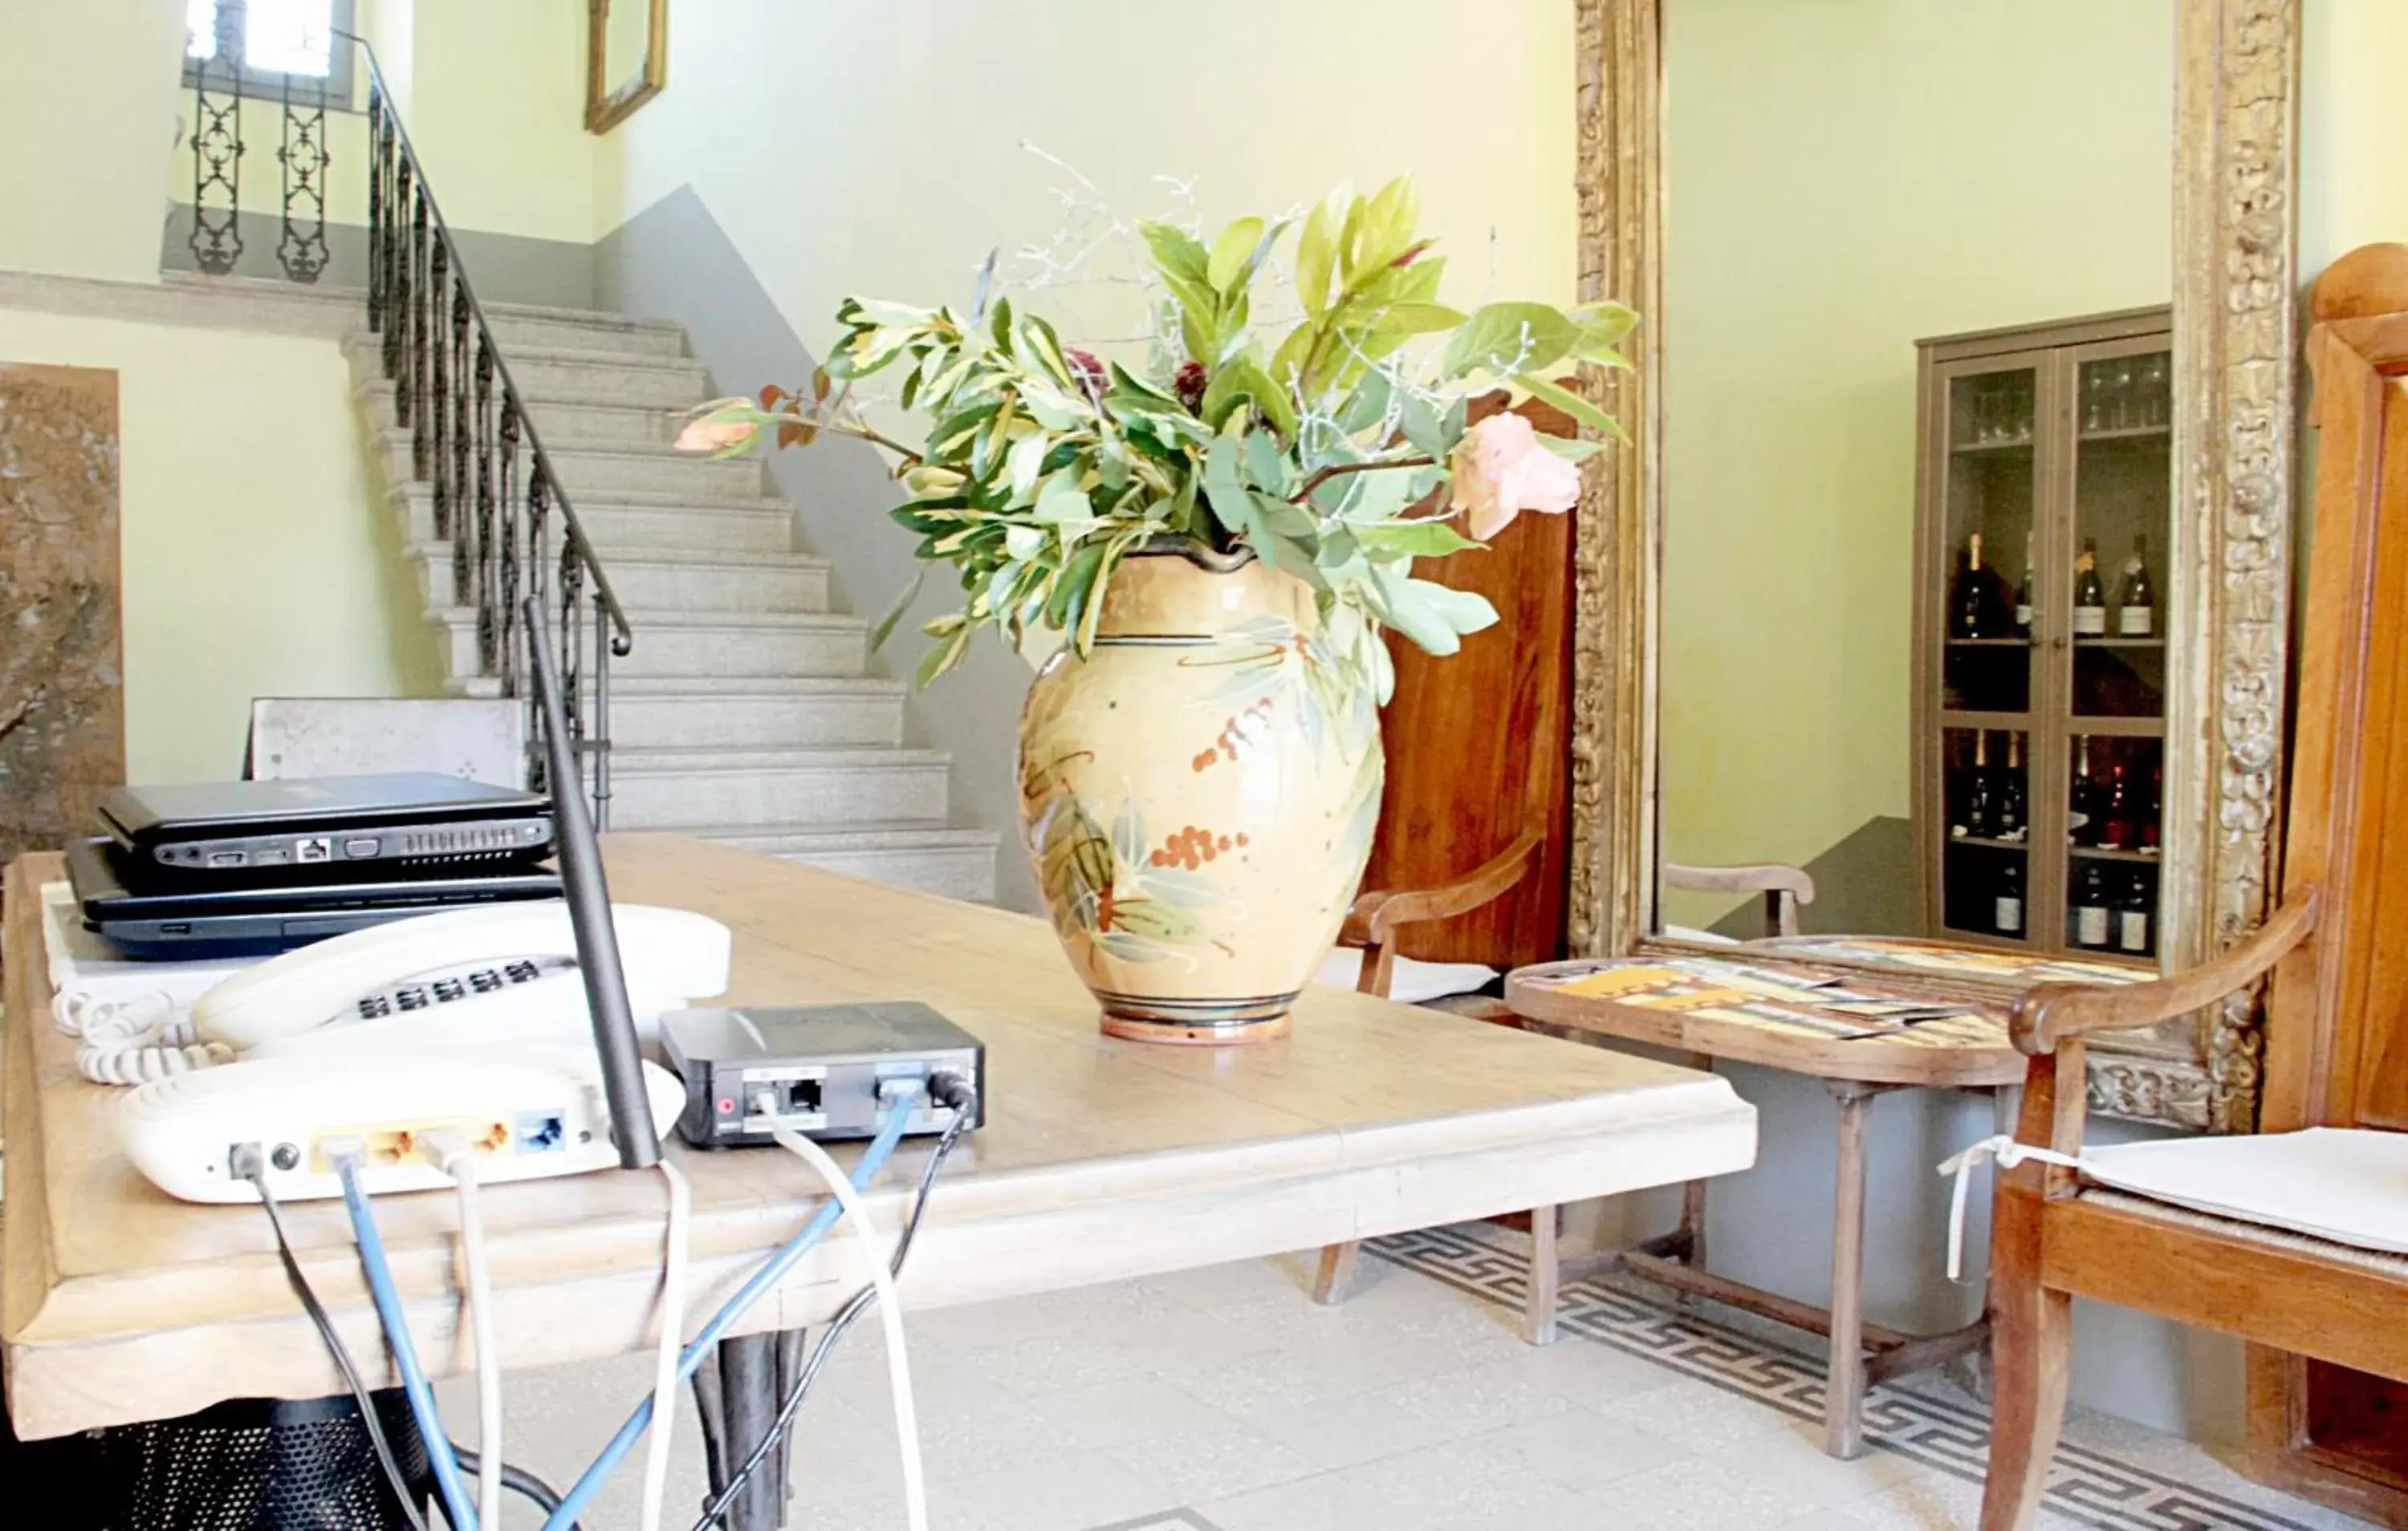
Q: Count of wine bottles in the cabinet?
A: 12